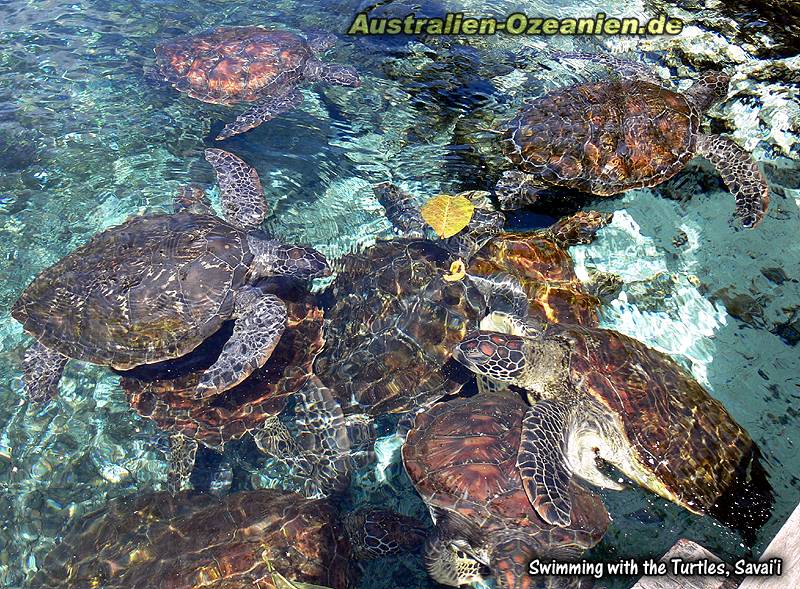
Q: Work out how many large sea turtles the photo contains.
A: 9